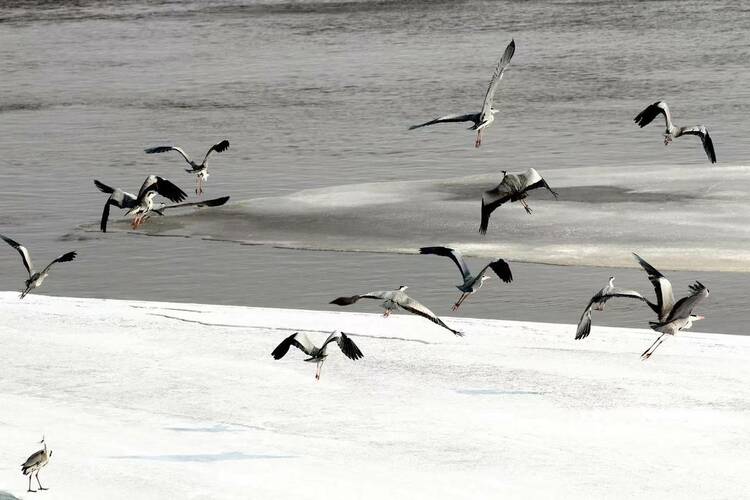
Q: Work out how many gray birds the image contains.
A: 13